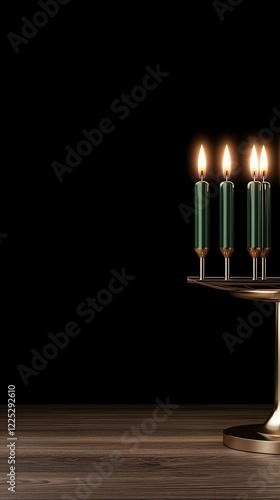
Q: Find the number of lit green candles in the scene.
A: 4